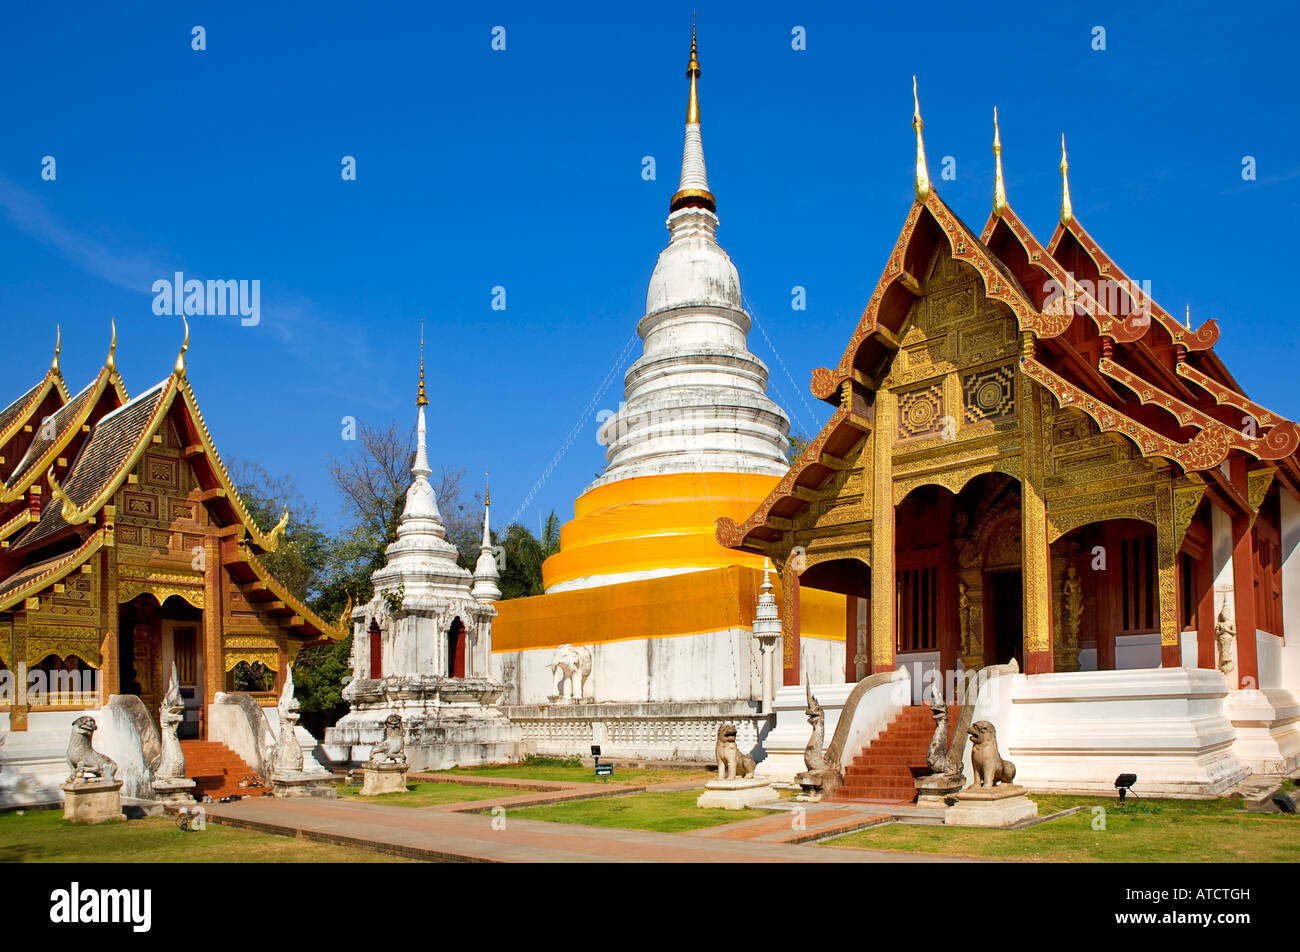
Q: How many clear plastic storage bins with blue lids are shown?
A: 0